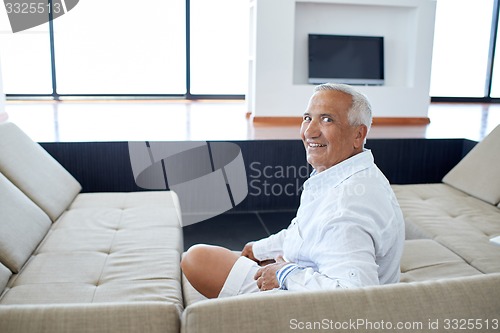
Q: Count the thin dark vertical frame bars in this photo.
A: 3